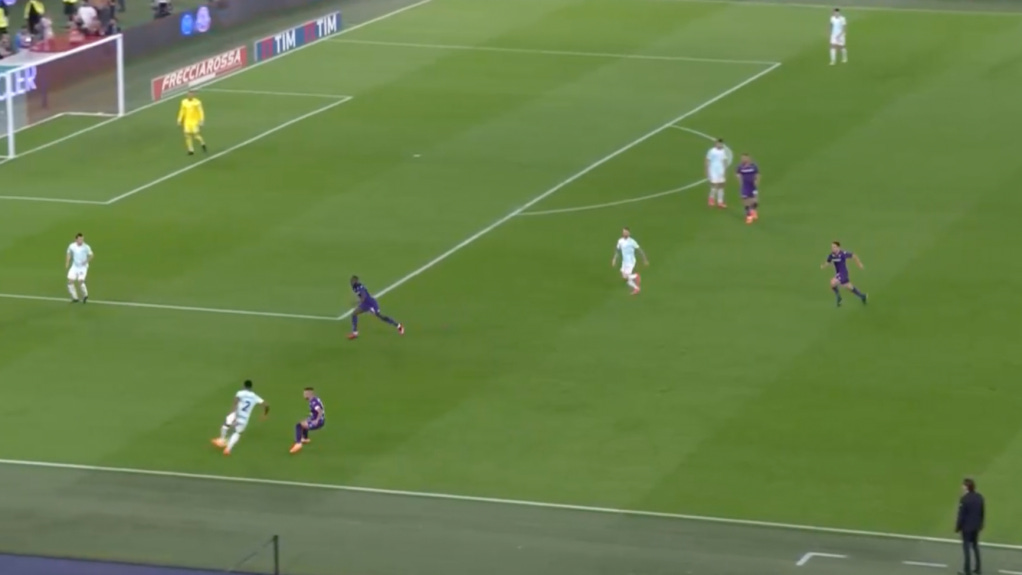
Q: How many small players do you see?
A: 10